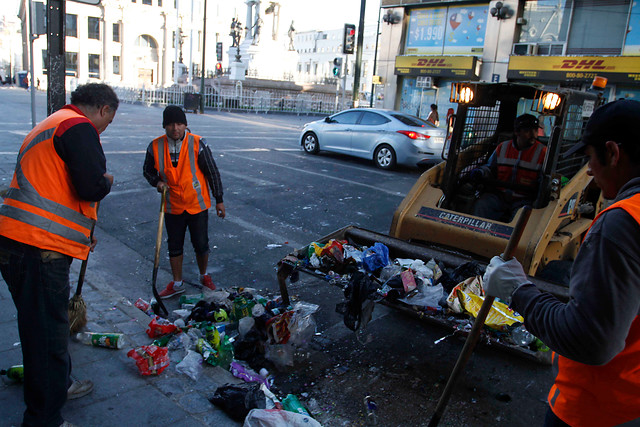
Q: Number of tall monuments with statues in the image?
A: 1